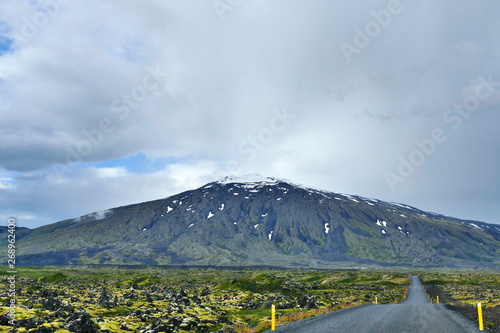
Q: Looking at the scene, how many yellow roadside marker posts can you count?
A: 4